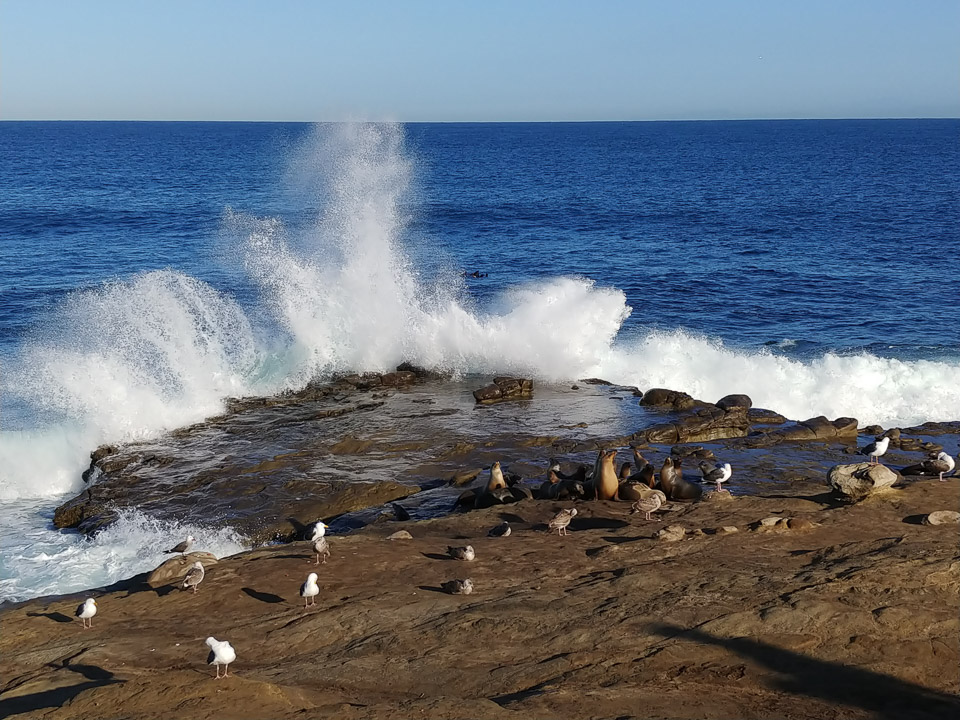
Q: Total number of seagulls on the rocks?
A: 15